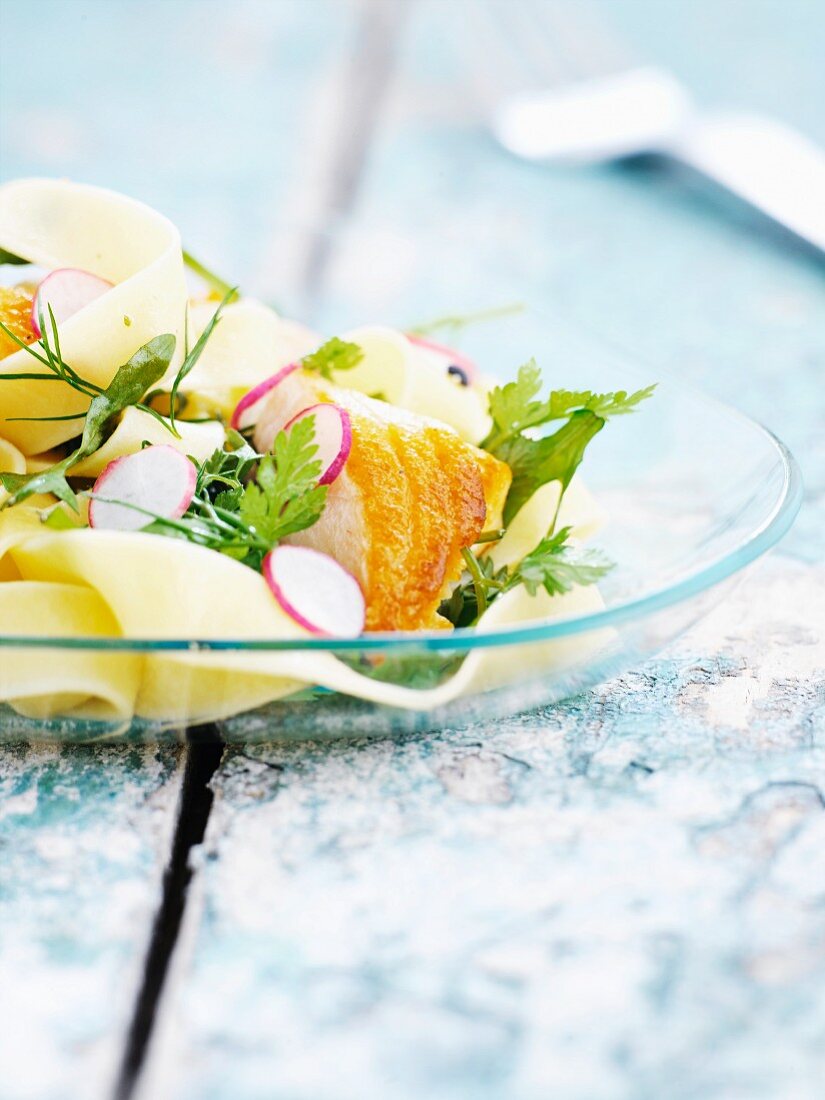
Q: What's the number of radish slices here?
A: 6